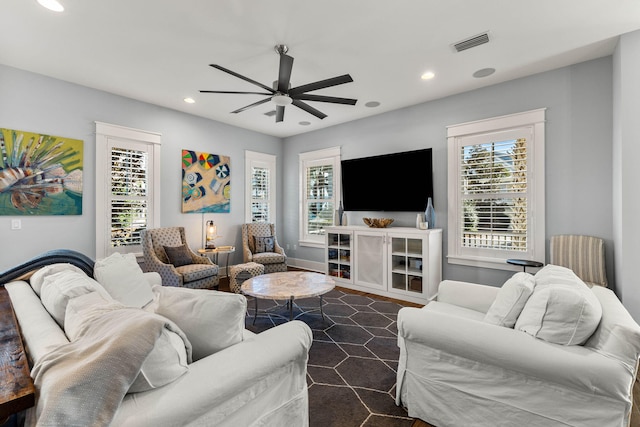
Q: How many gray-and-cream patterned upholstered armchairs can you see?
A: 2